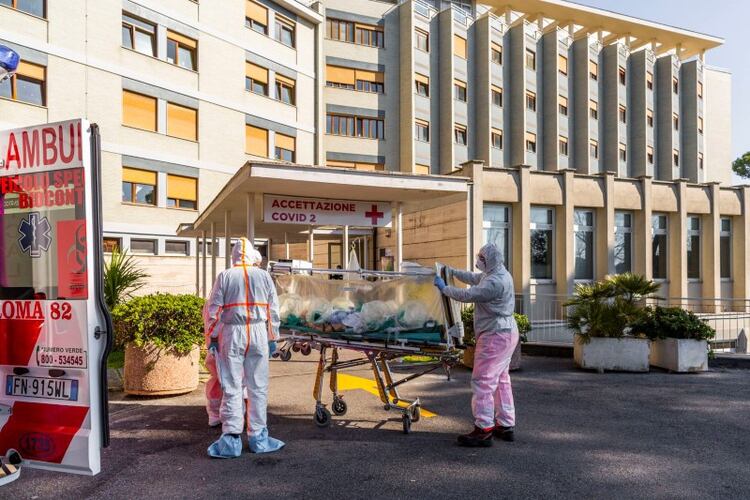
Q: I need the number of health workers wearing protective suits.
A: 3